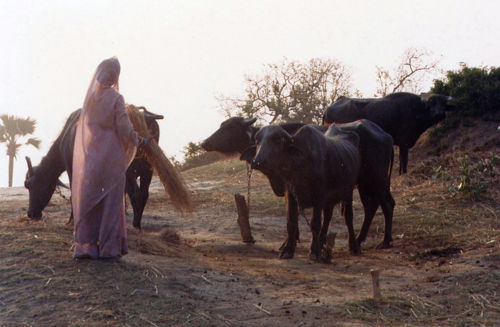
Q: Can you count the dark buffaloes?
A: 4